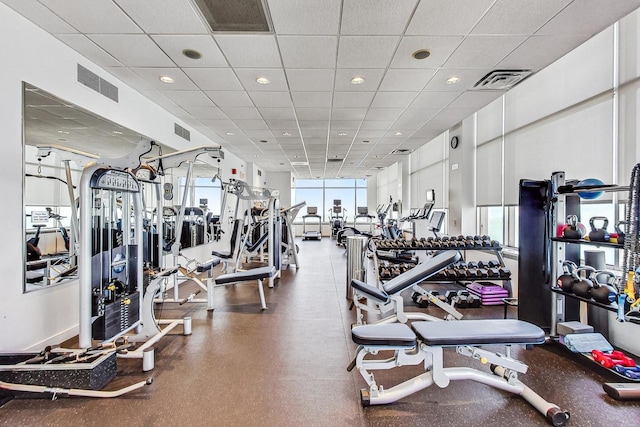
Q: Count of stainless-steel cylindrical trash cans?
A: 1